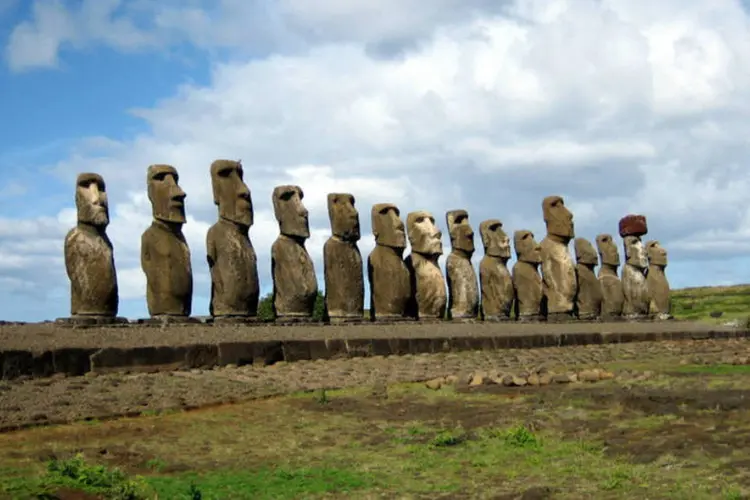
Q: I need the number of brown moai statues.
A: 15